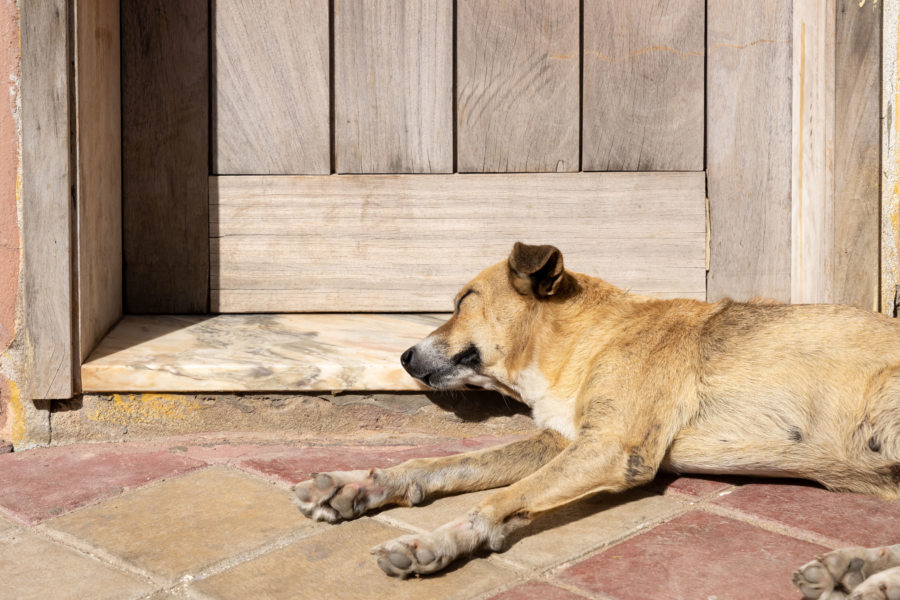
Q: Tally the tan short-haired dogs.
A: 1